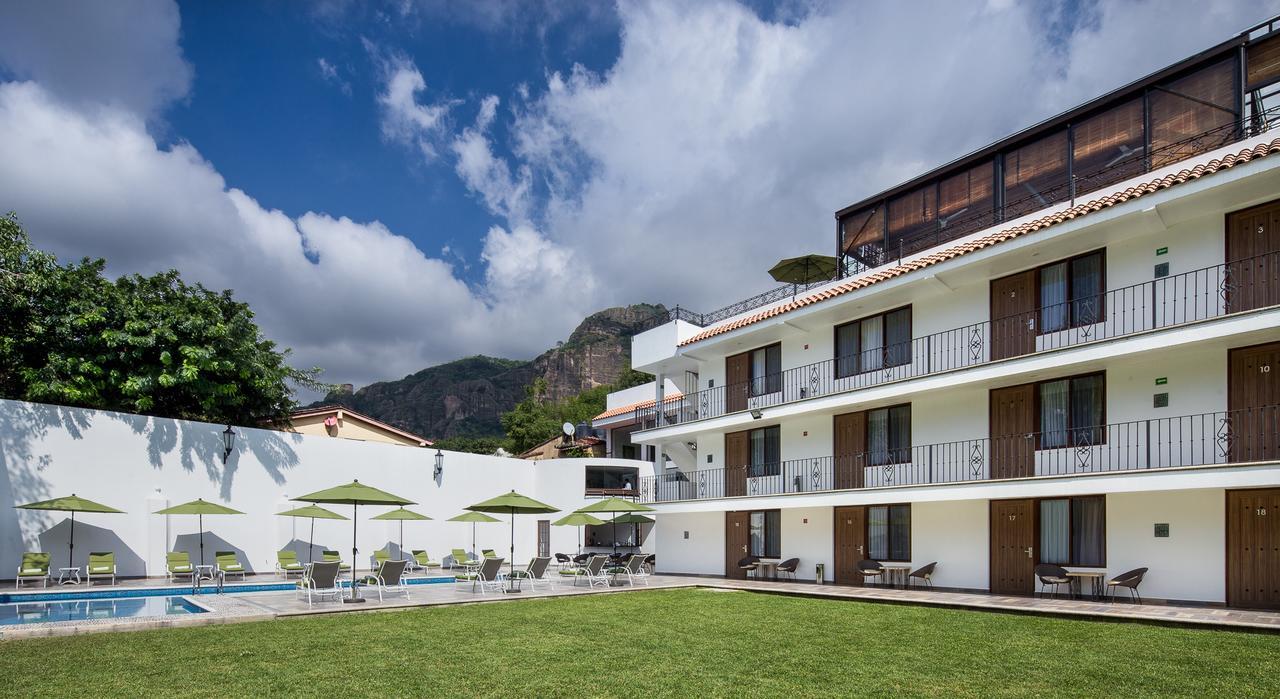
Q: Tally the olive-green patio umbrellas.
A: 11